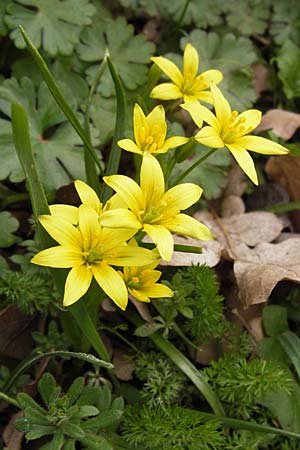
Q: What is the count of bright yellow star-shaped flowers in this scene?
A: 7